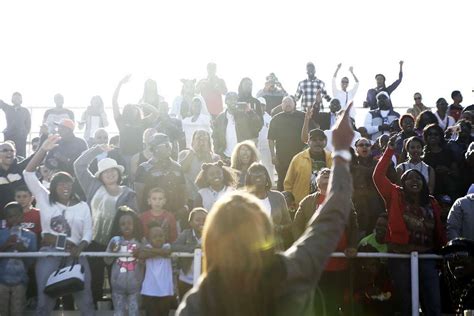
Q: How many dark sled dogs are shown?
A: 0